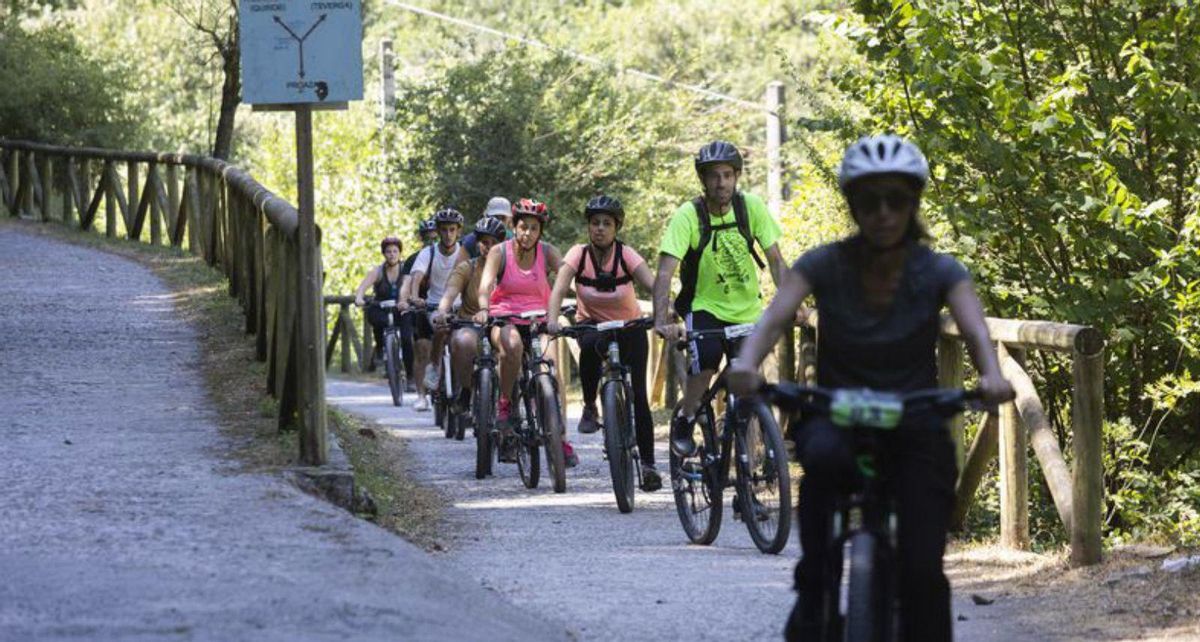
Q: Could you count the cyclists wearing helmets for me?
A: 8